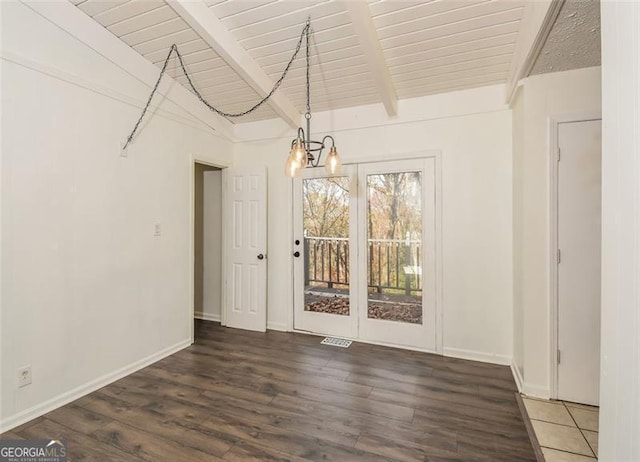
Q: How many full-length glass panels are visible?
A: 2